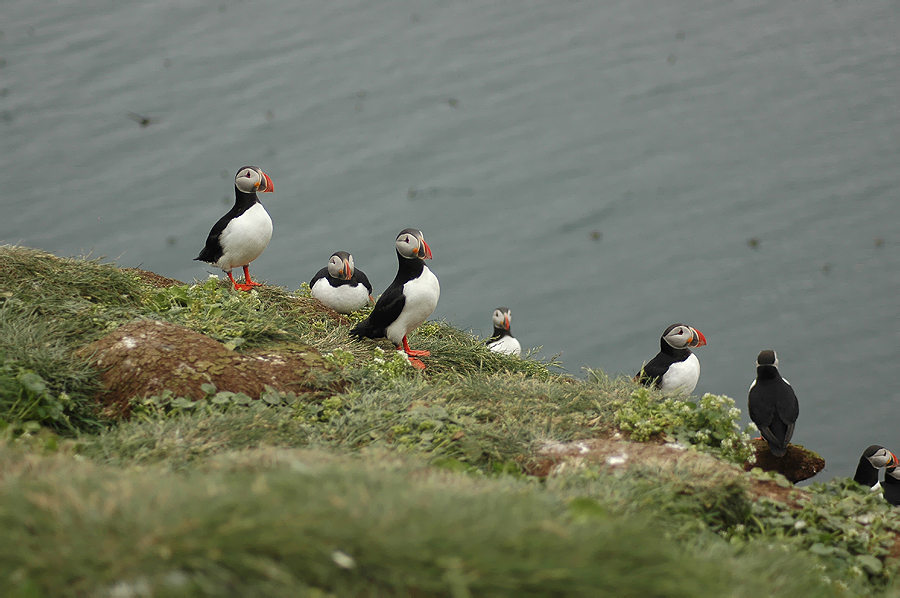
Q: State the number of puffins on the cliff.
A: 8